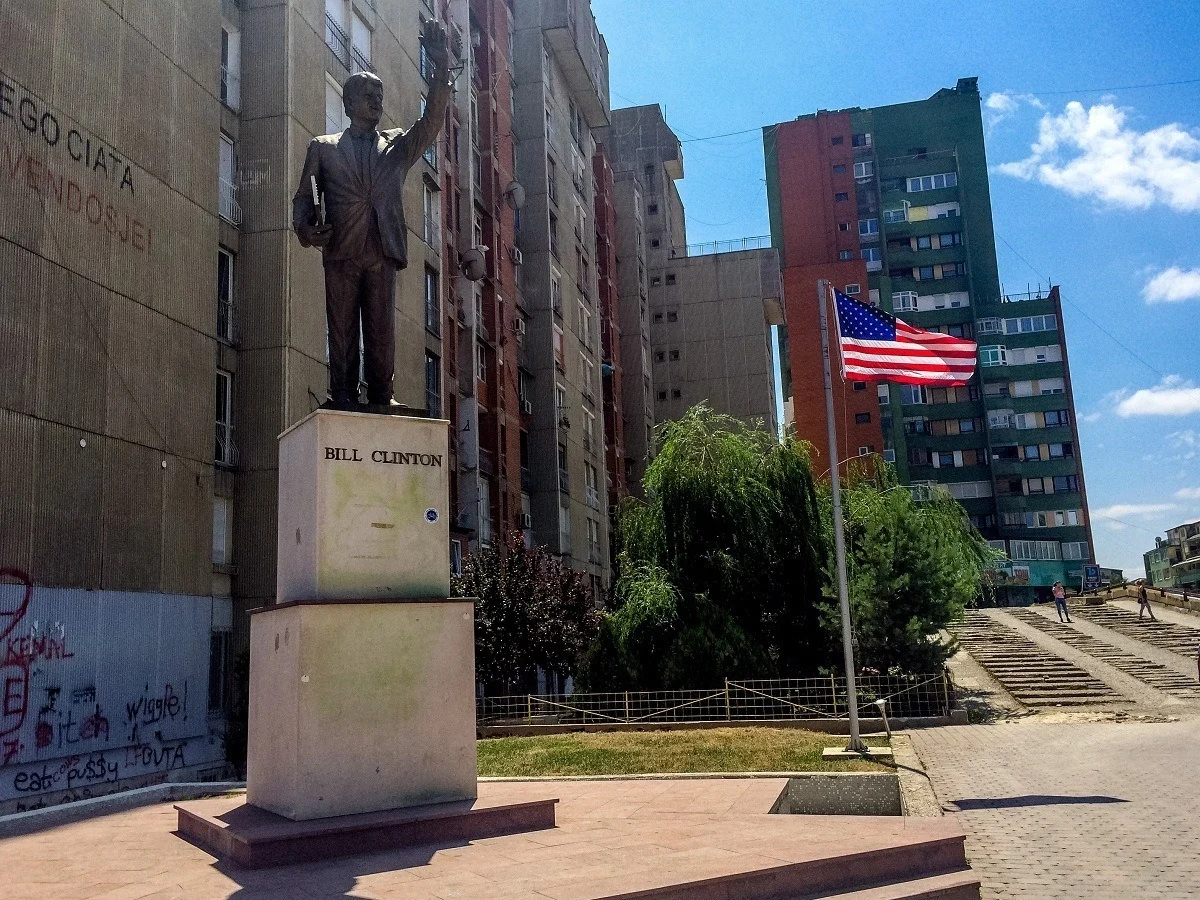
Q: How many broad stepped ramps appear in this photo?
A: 3